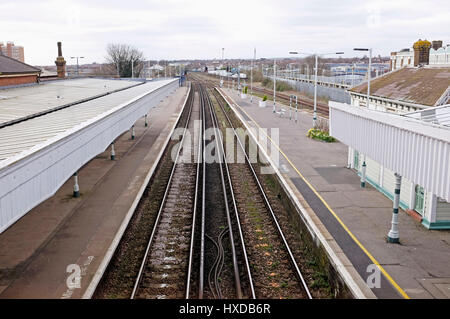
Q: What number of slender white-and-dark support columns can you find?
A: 6